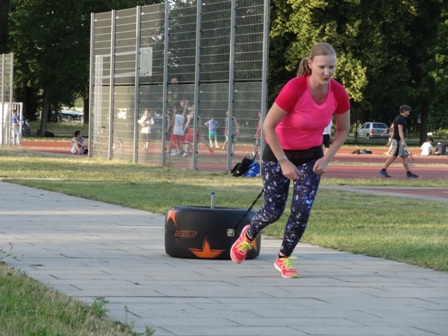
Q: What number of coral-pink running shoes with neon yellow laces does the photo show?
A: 2